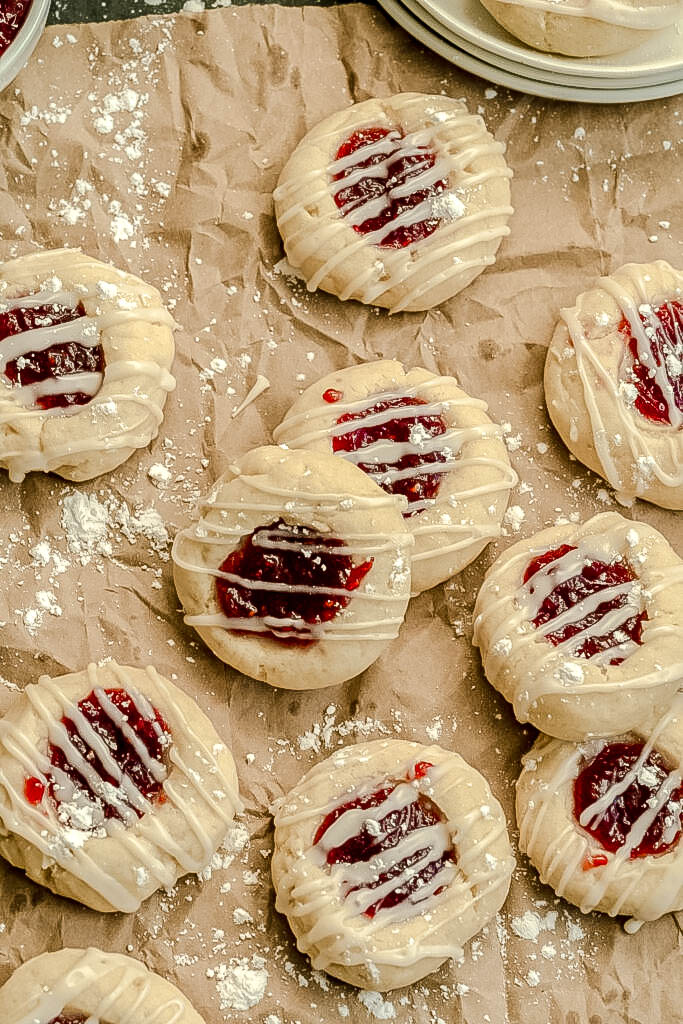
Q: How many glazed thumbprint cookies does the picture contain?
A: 11